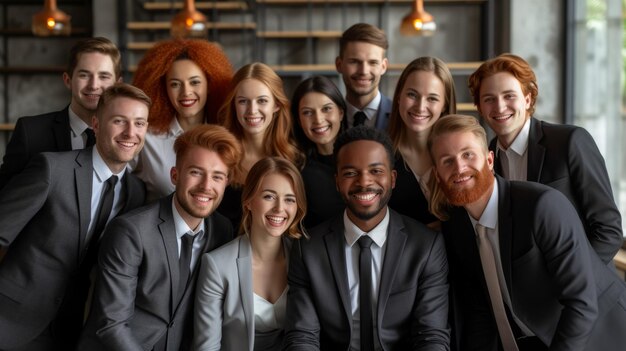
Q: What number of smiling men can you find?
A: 7